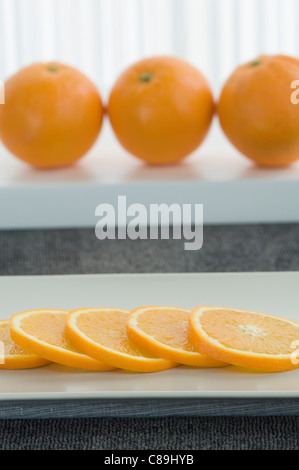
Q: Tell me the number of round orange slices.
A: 5